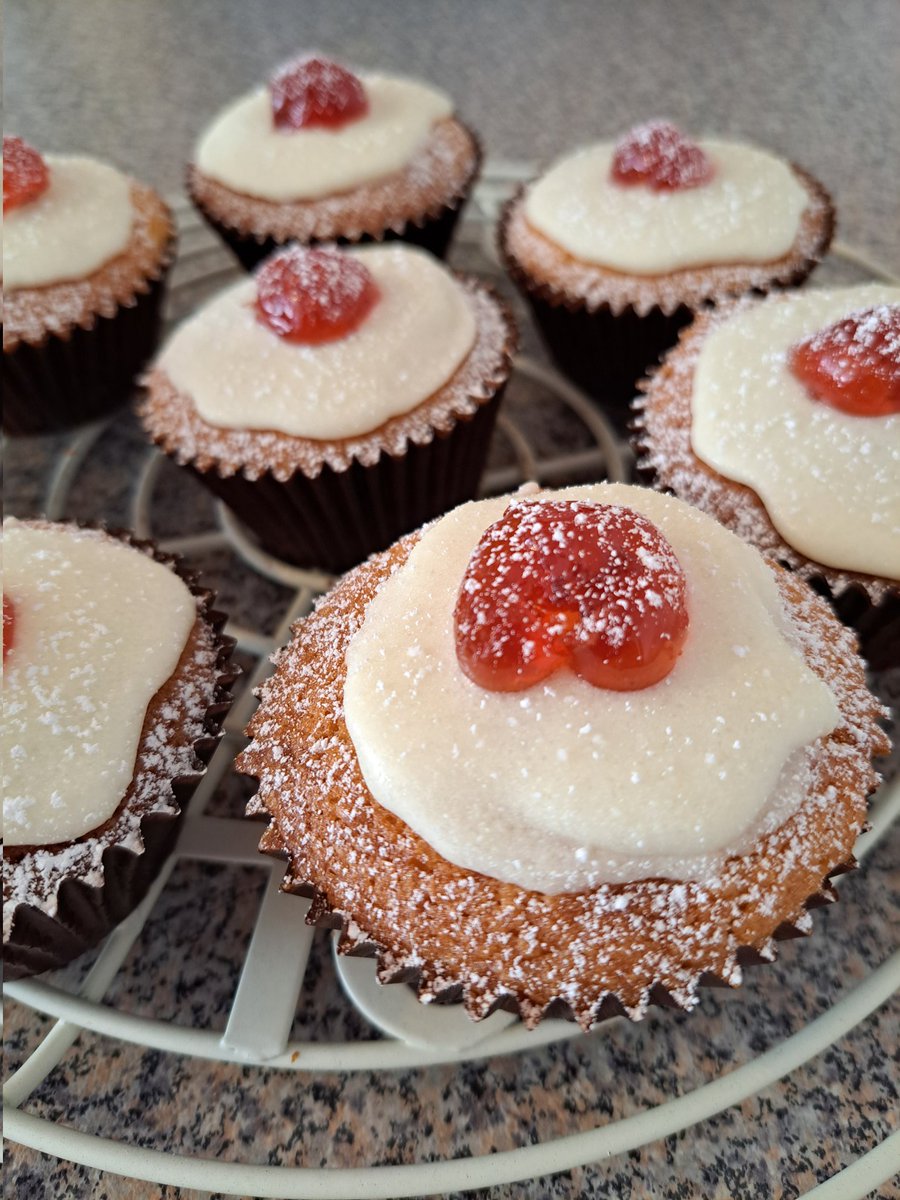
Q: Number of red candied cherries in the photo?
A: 7